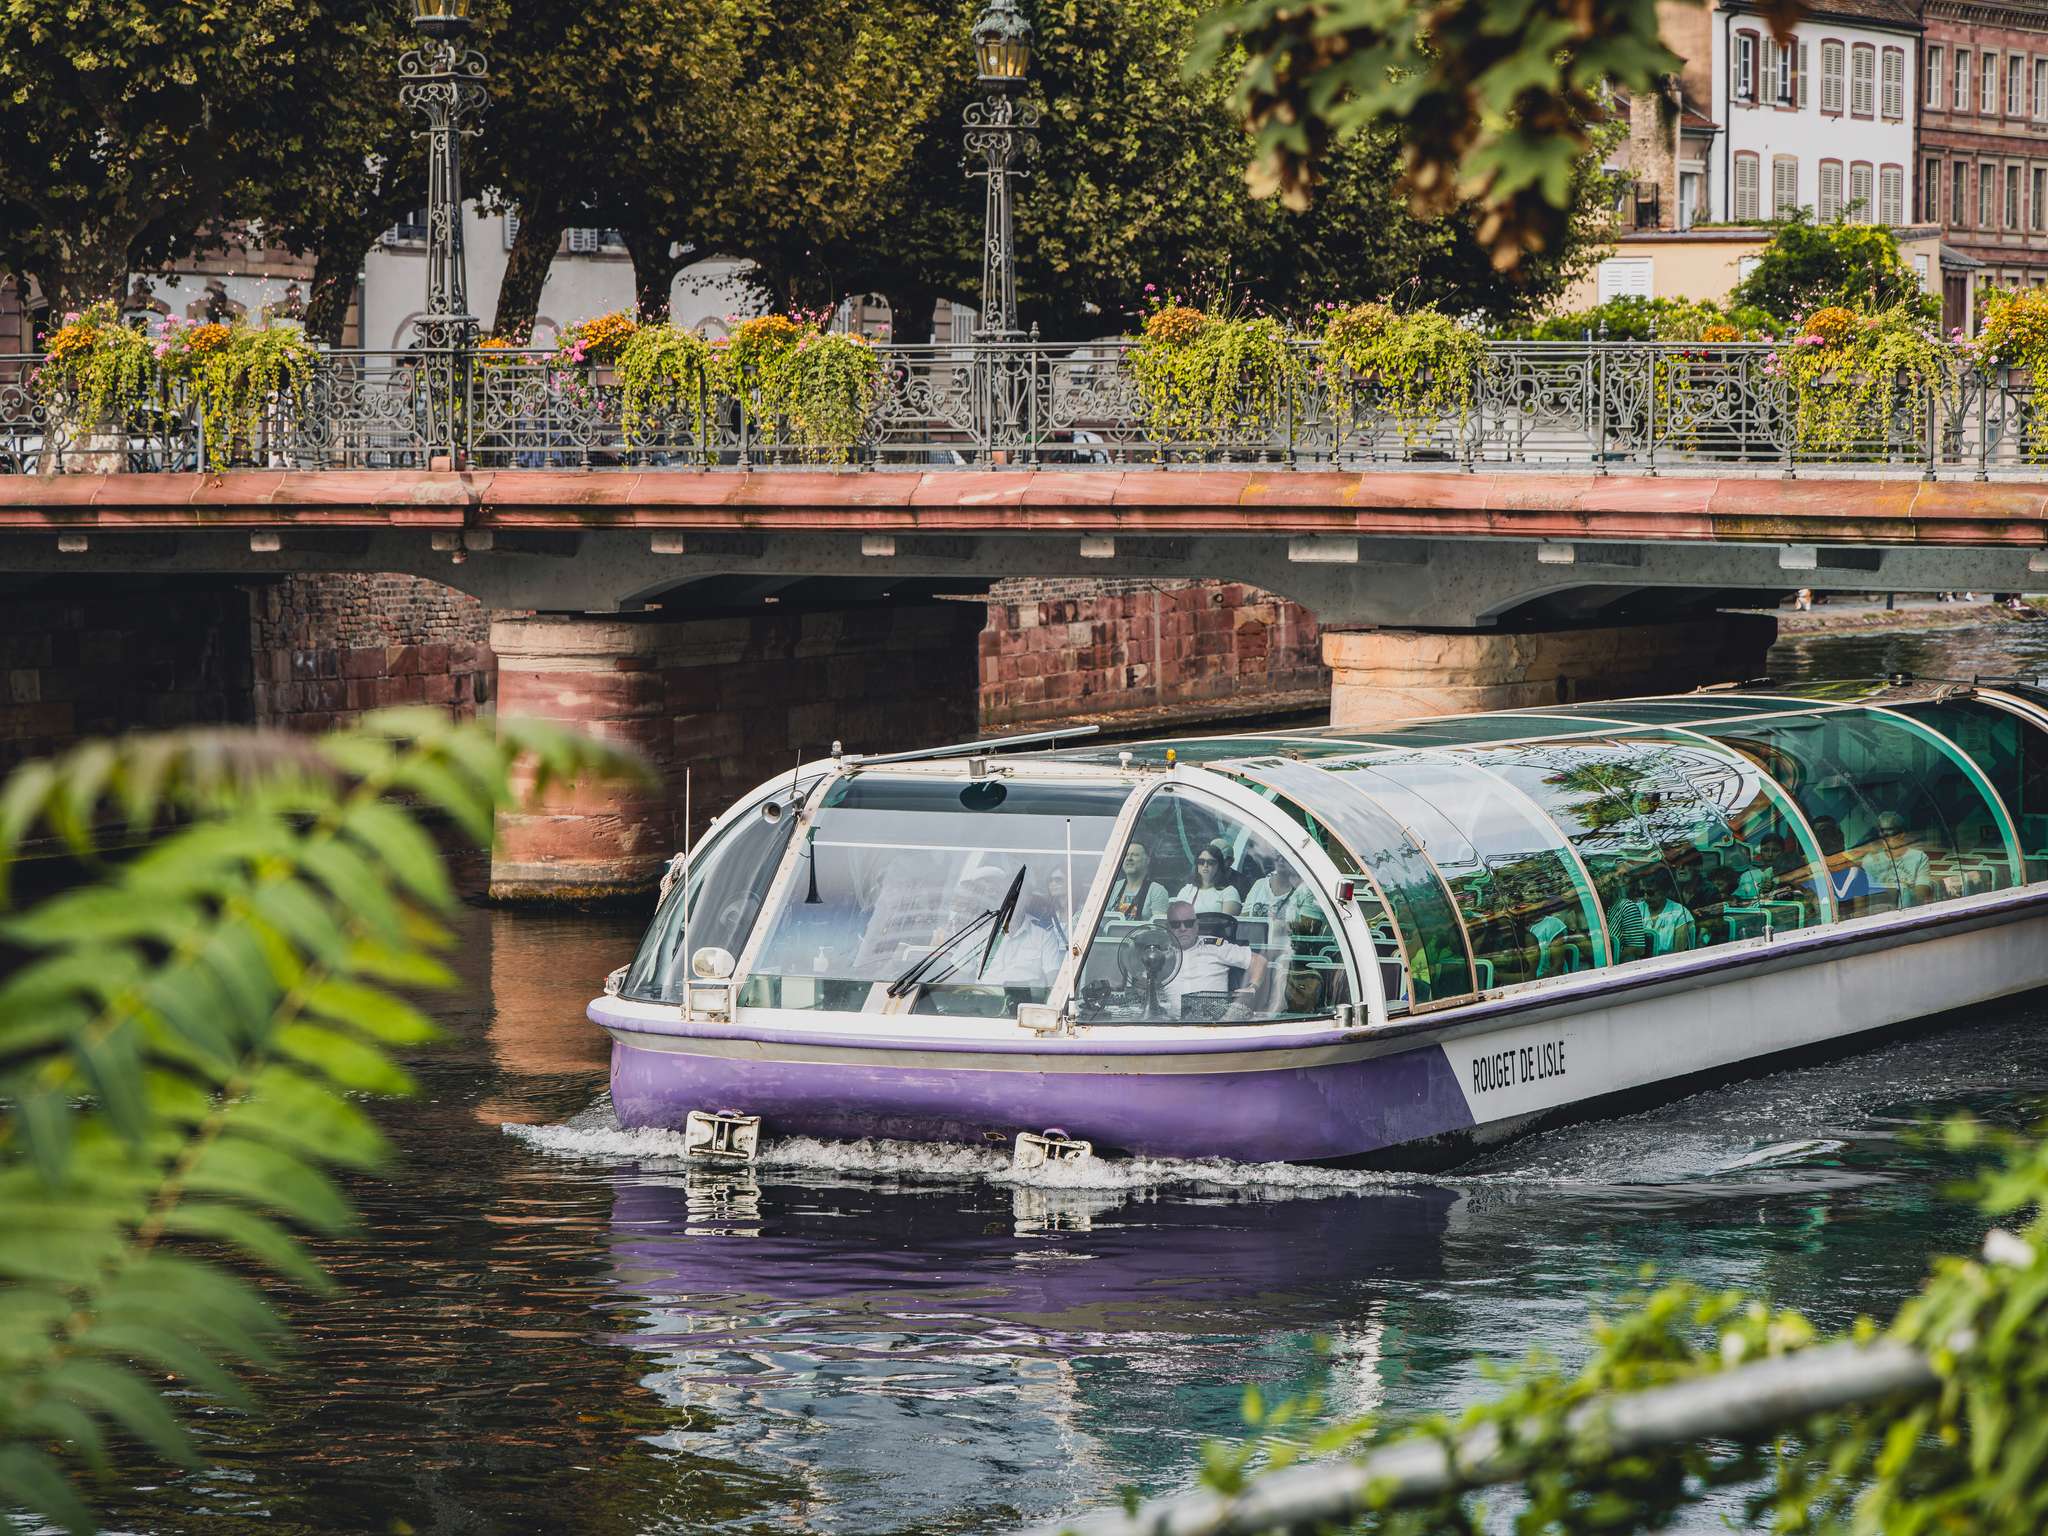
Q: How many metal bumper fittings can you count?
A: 2